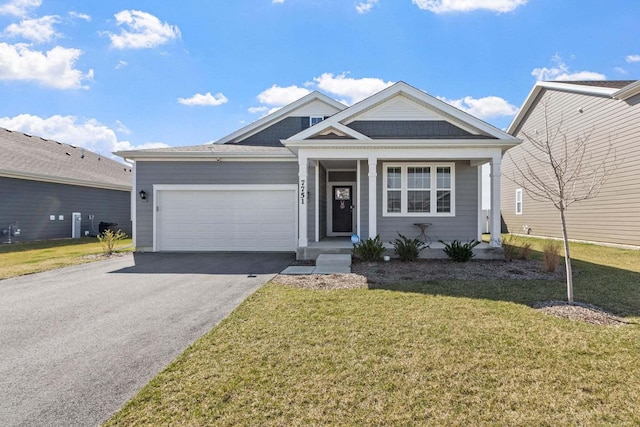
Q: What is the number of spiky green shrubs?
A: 3